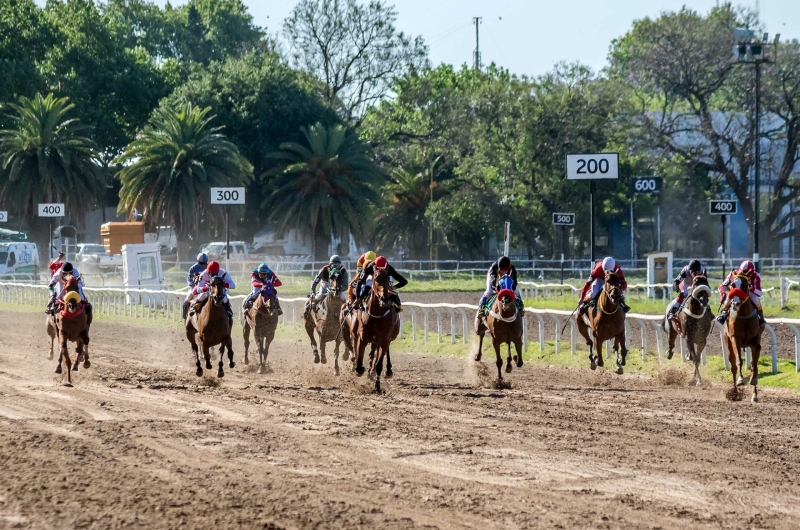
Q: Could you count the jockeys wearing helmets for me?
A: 11